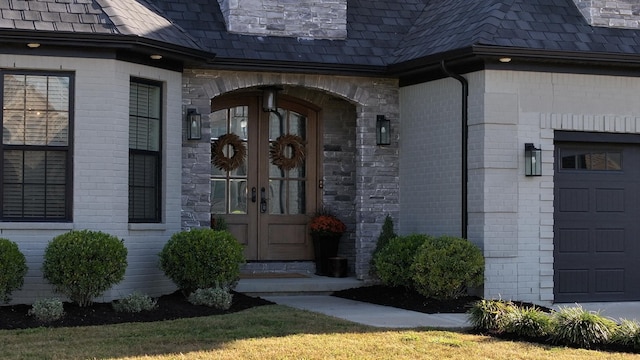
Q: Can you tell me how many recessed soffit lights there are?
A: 3